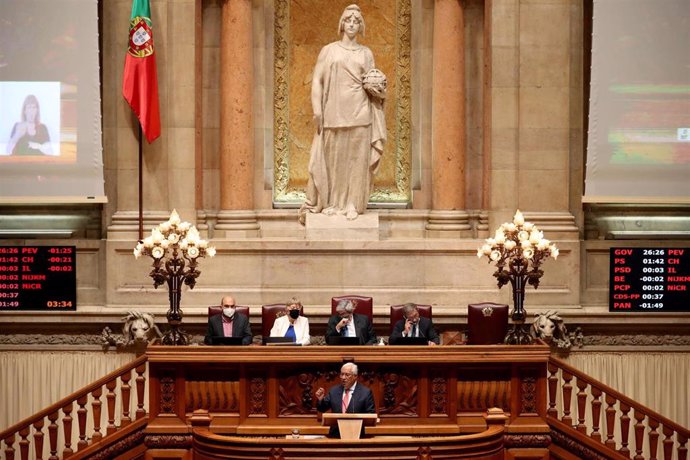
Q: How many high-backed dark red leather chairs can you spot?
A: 5